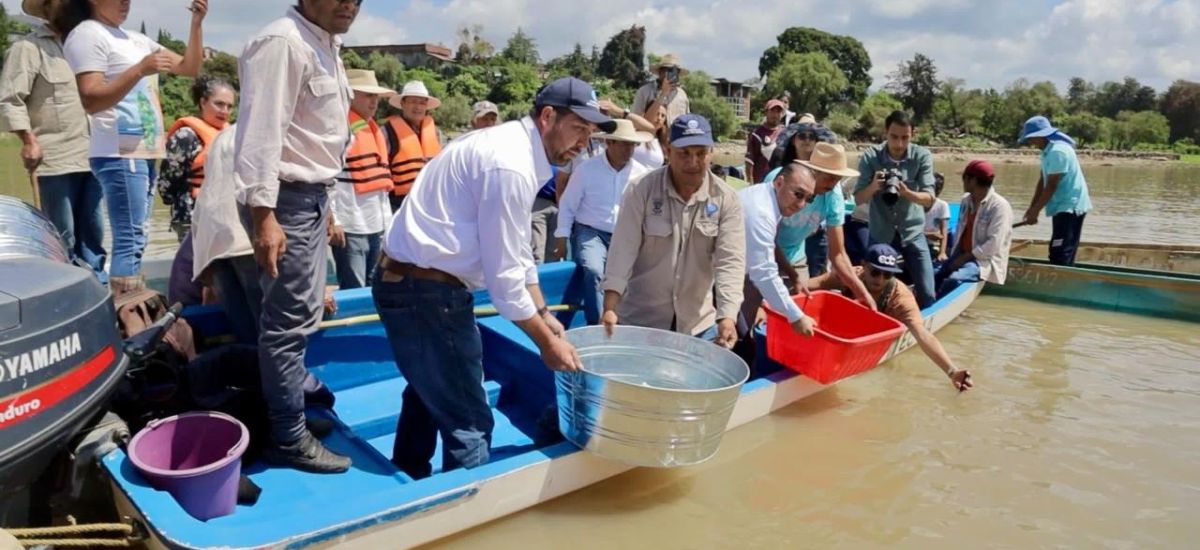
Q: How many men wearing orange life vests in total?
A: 2